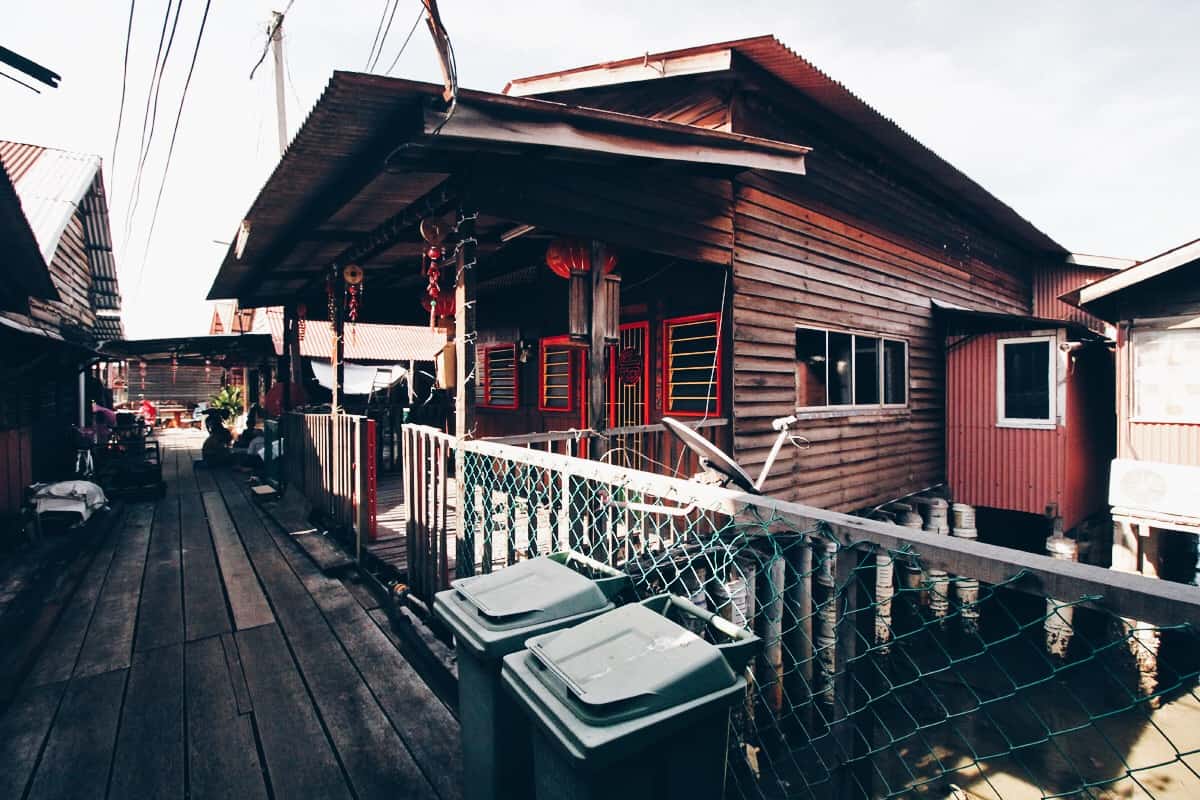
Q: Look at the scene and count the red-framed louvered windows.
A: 3